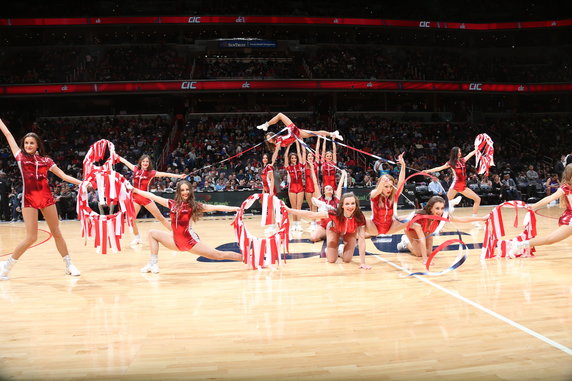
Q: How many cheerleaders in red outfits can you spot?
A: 14